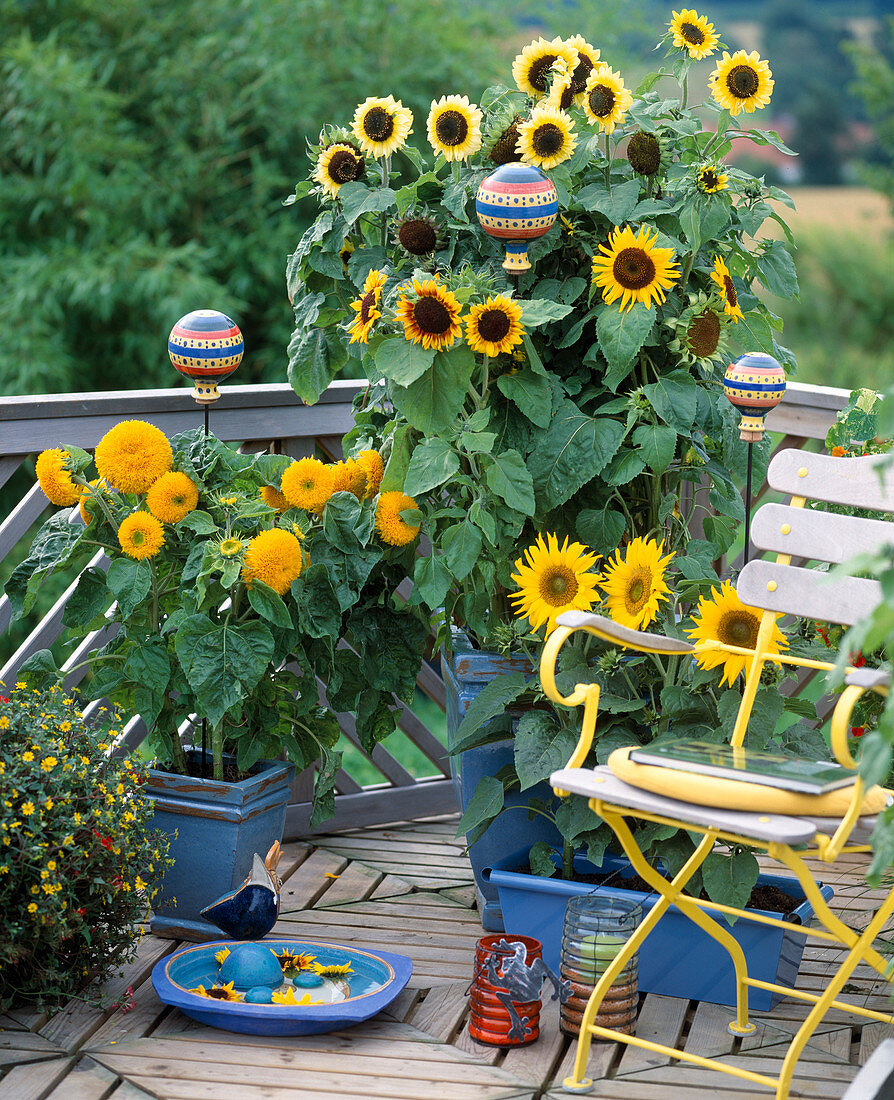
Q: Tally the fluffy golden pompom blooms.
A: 11